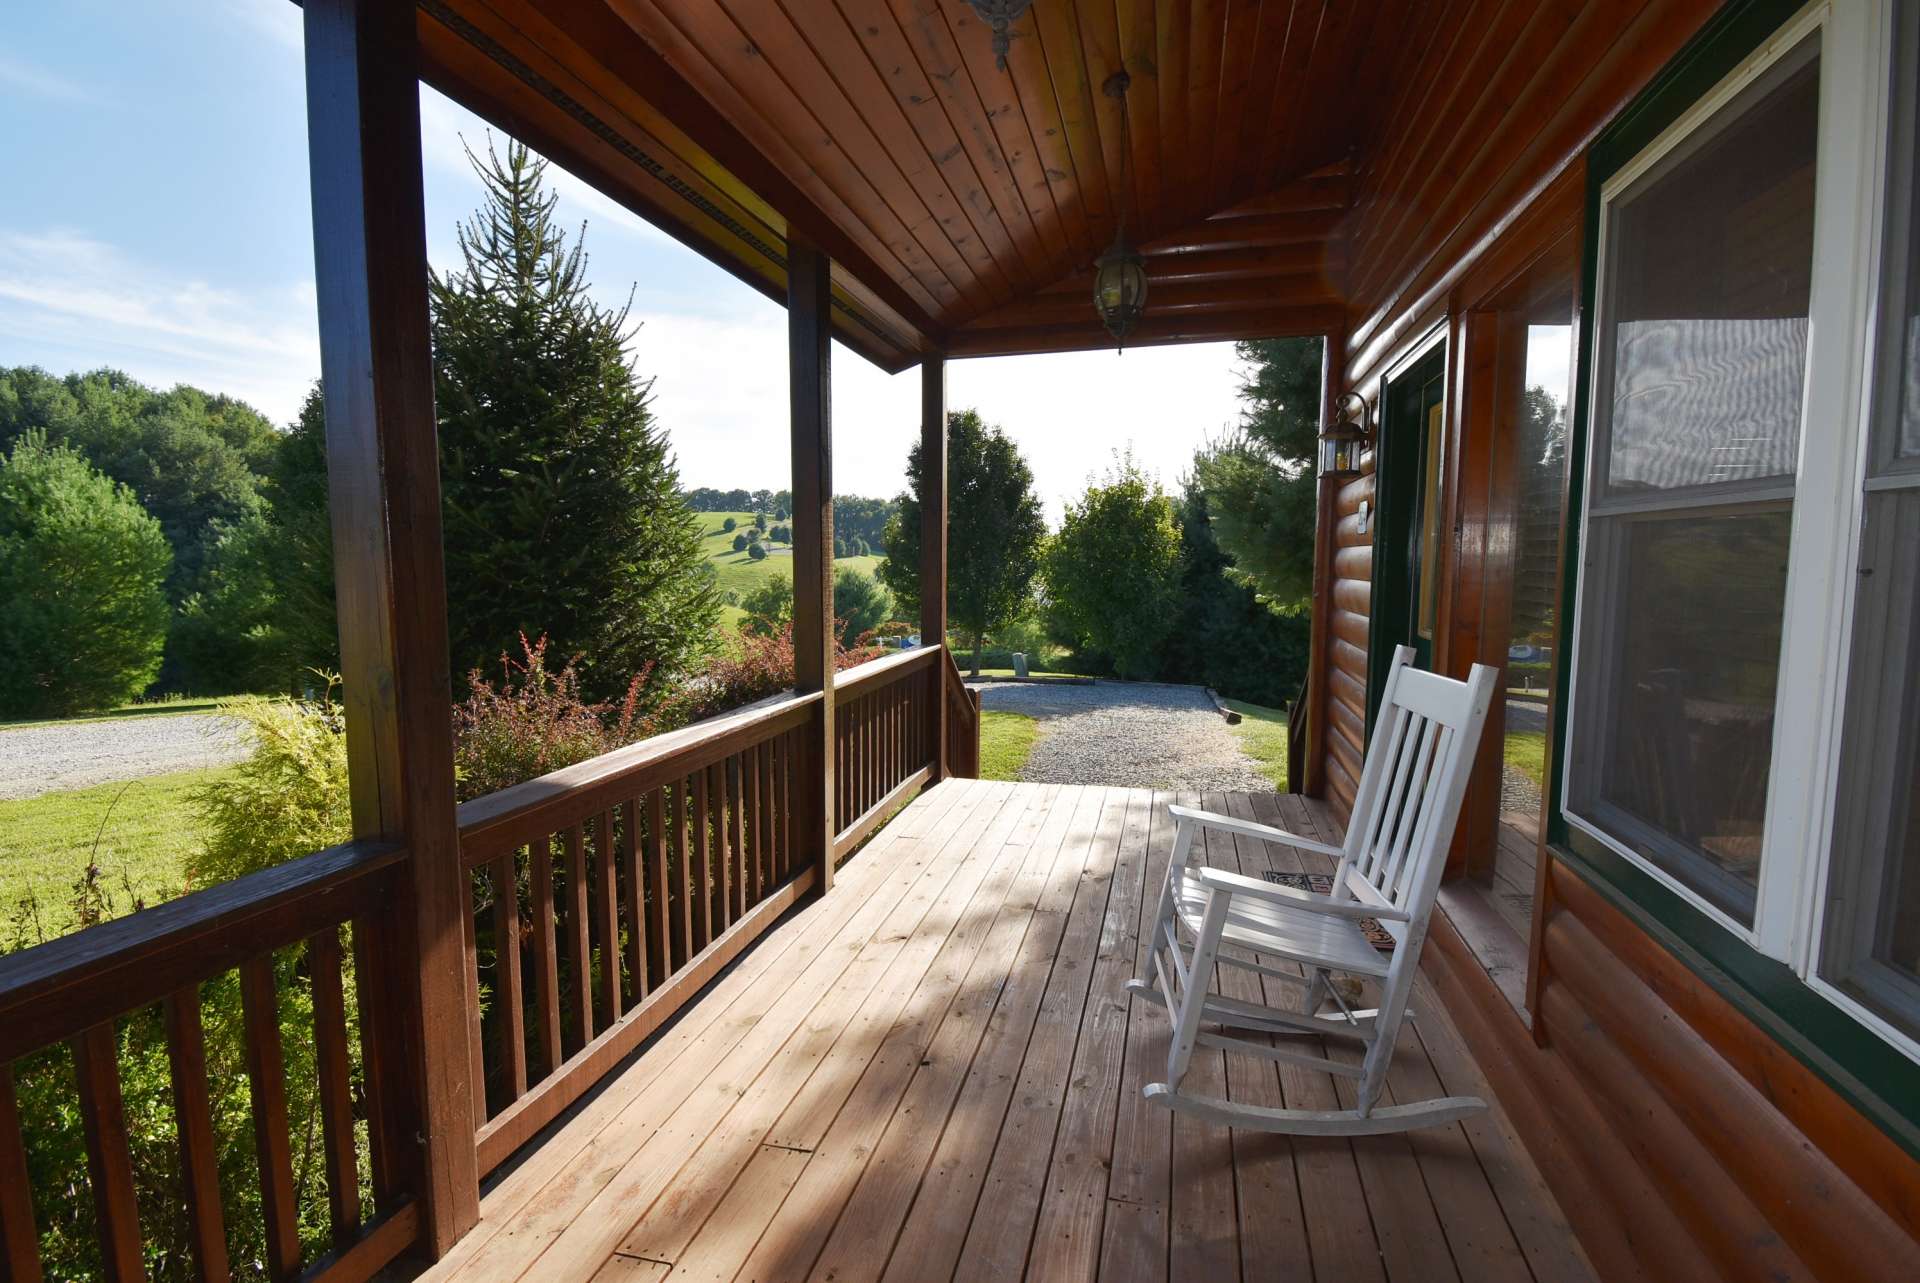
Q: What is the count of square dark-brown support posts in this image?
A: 3